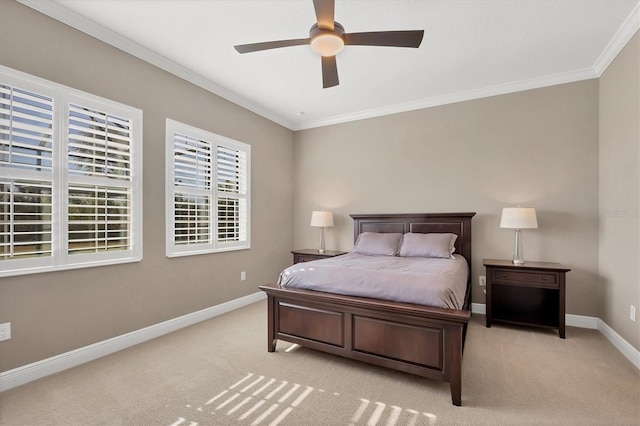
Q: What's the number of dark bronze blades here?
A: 4